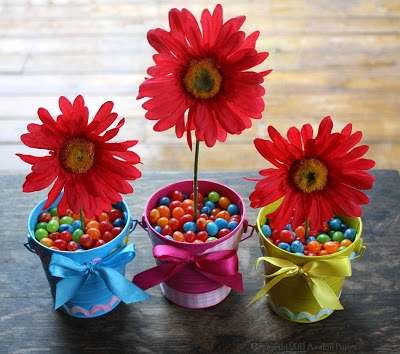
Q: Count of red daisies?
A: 3